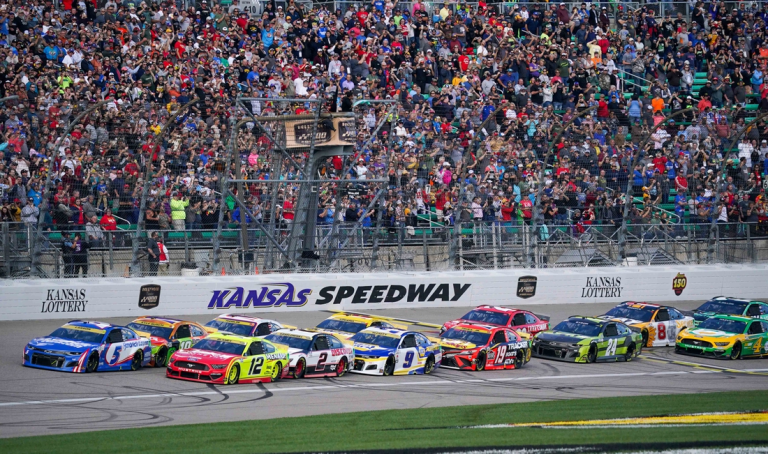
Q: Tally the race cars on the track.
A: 13